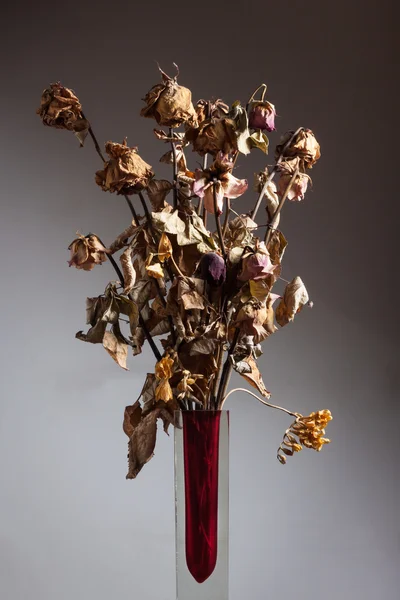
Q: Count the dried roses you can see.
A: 12